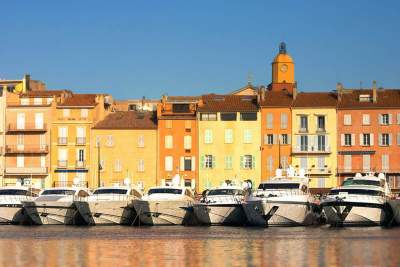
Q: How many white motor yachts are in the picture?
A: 7